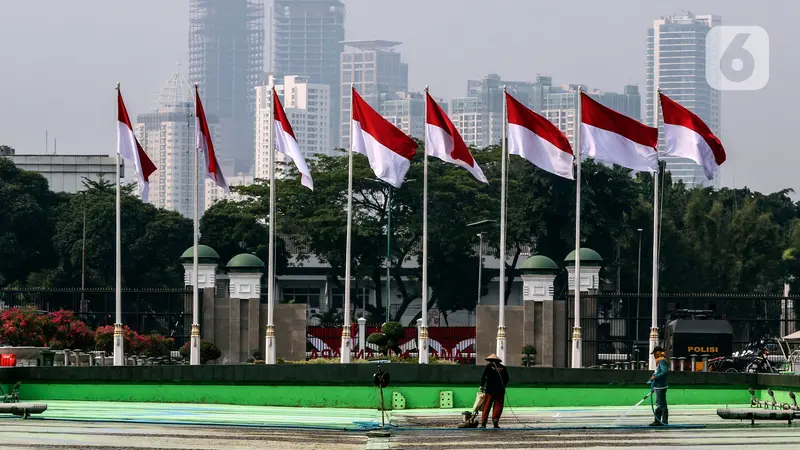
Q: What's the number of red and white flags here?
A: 8